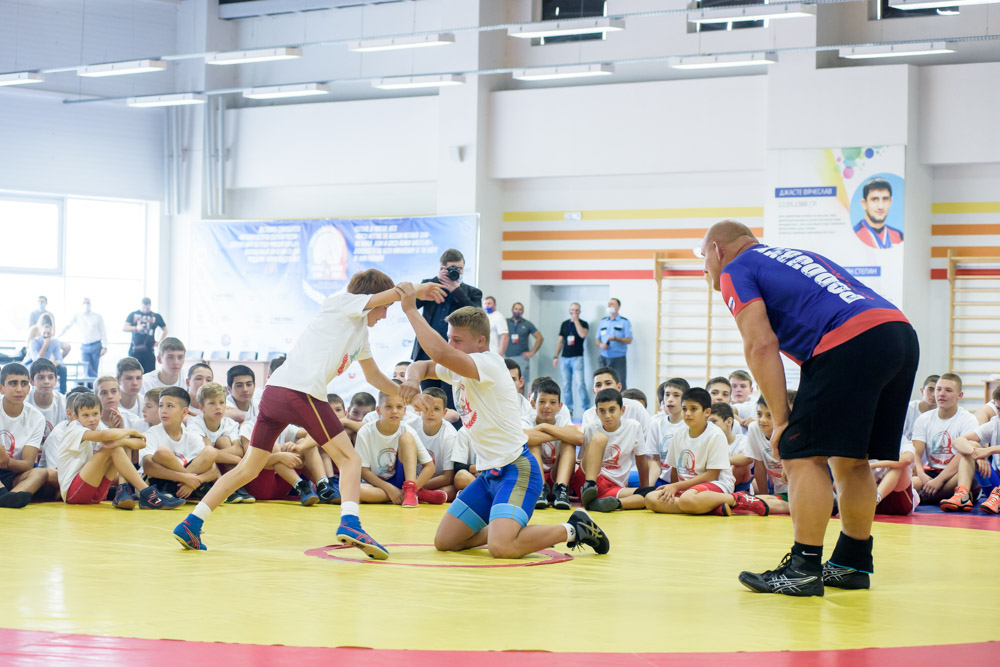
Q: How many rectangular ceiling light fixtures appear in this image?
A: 13